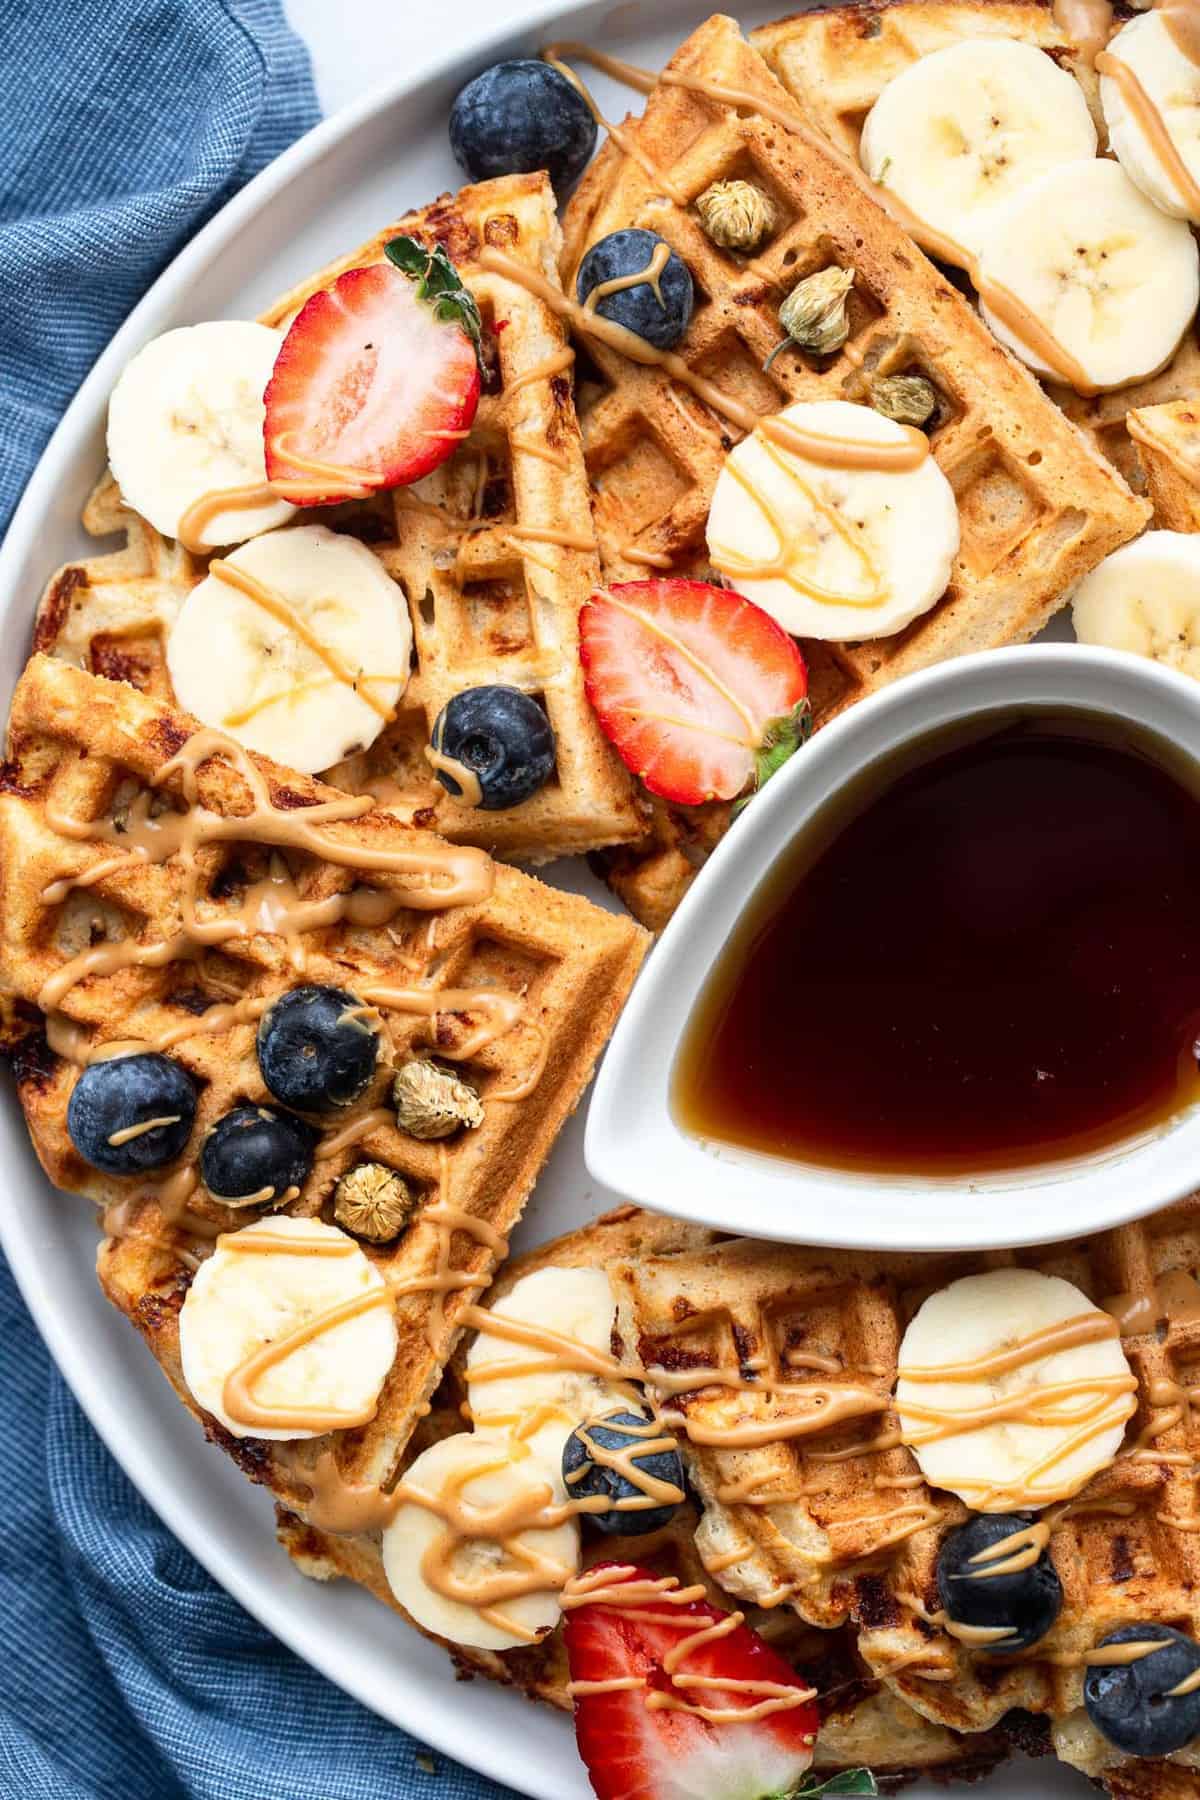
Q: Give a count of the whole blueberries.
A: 9